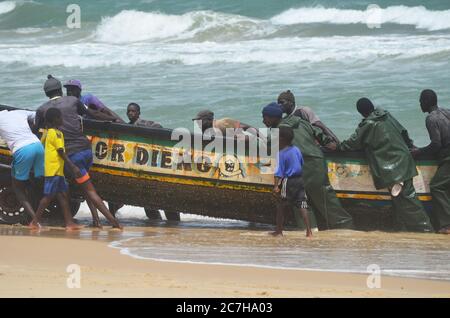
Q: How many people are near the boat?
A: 11